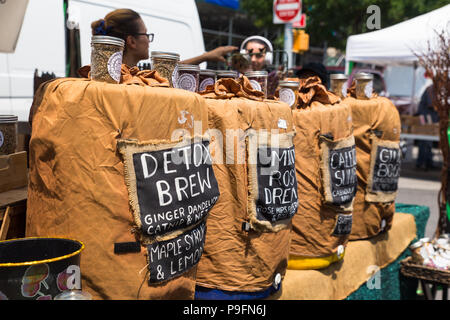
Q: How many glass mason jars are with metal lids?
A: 10